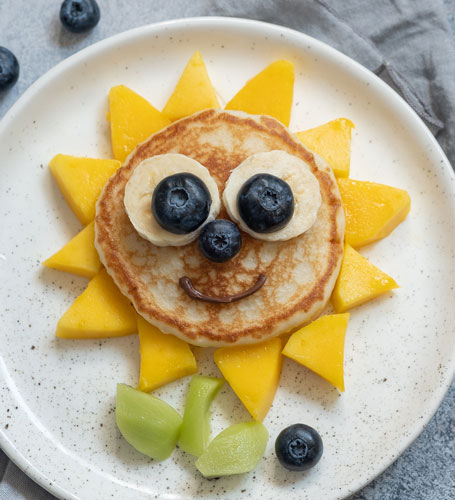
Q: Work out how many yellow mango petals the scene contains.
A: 12